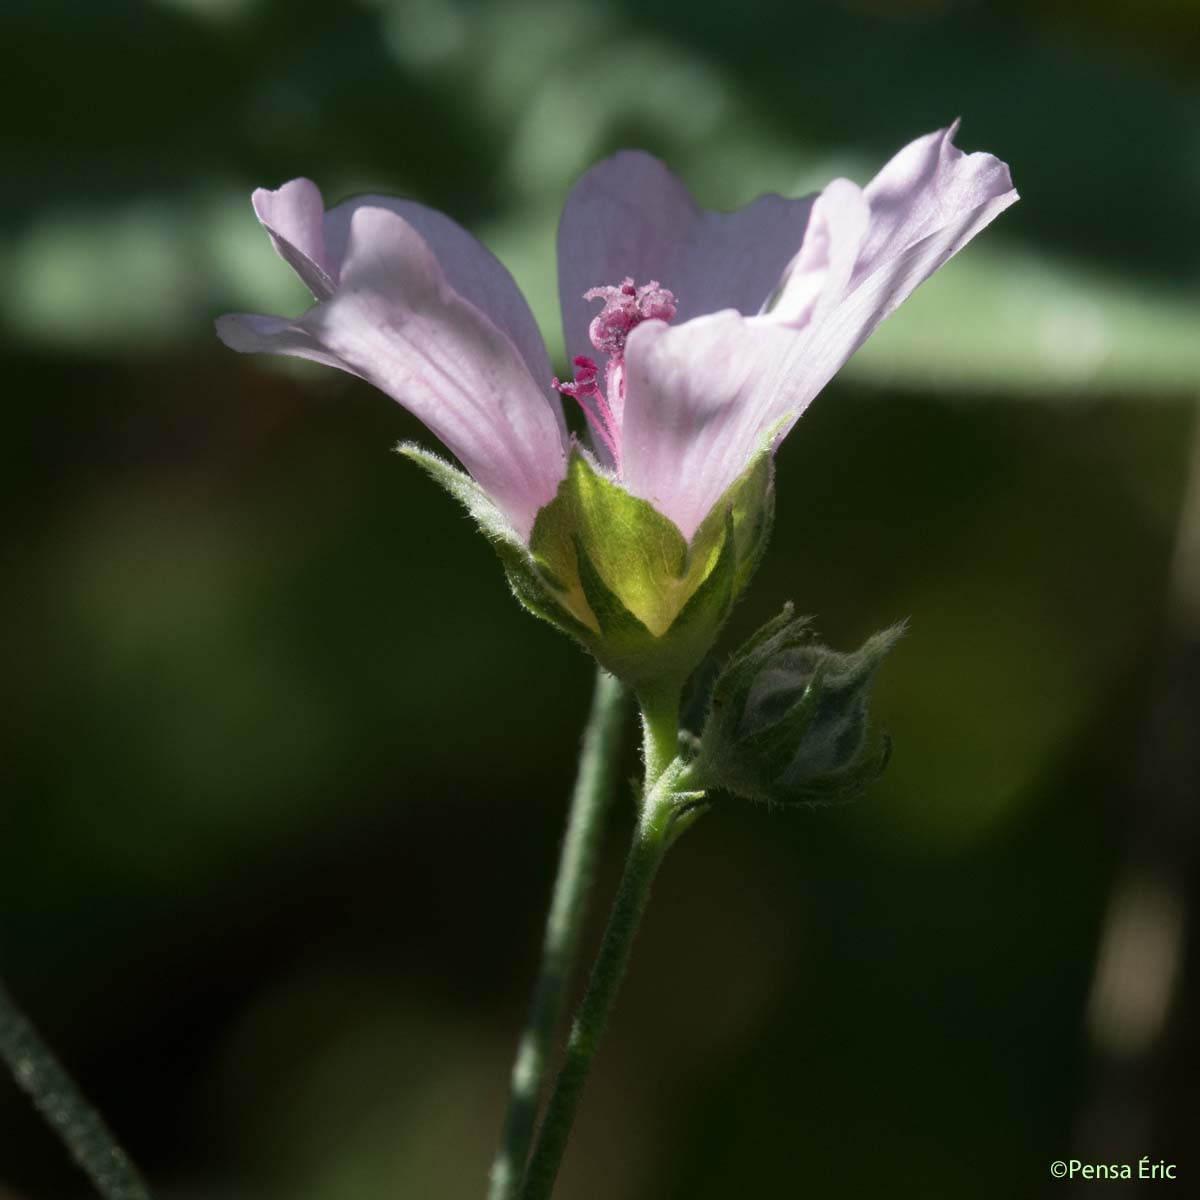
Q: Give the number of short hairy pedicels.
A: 2